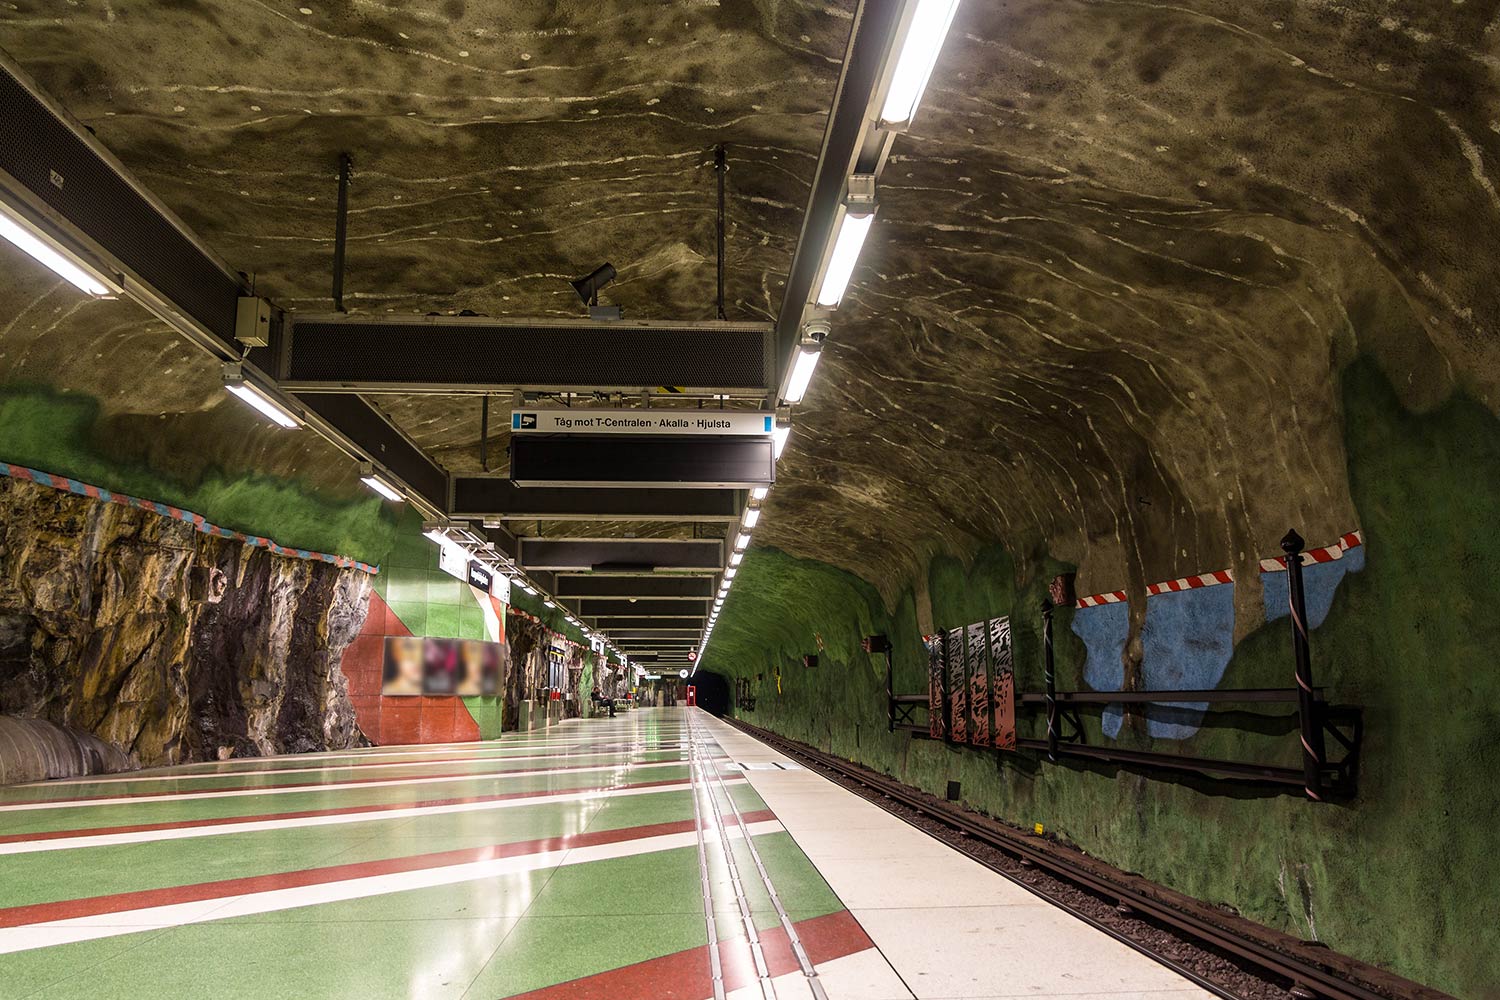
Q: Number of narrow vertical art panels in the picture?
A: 4